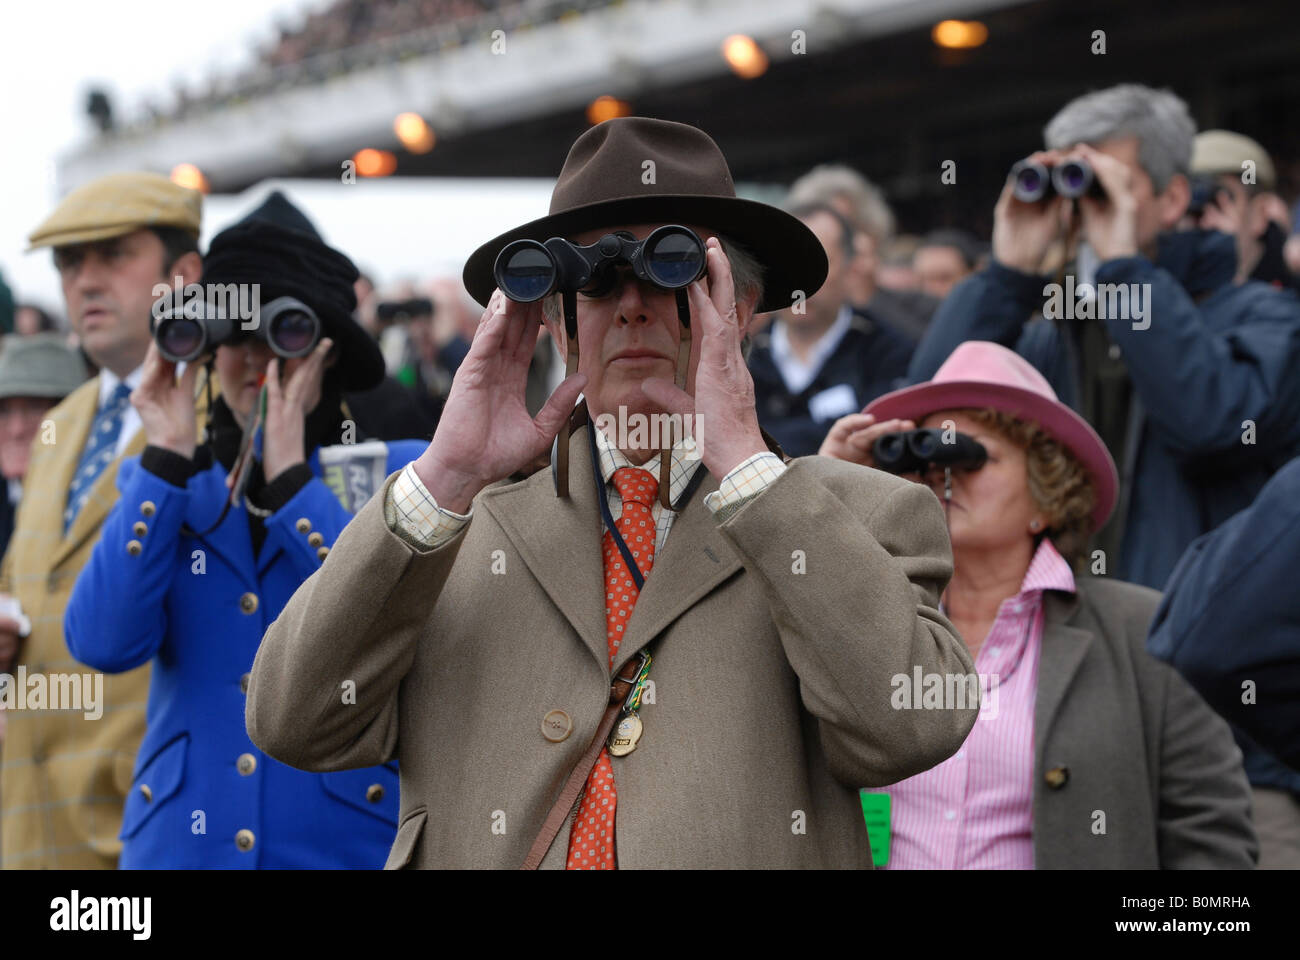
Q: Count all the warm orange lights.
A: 6